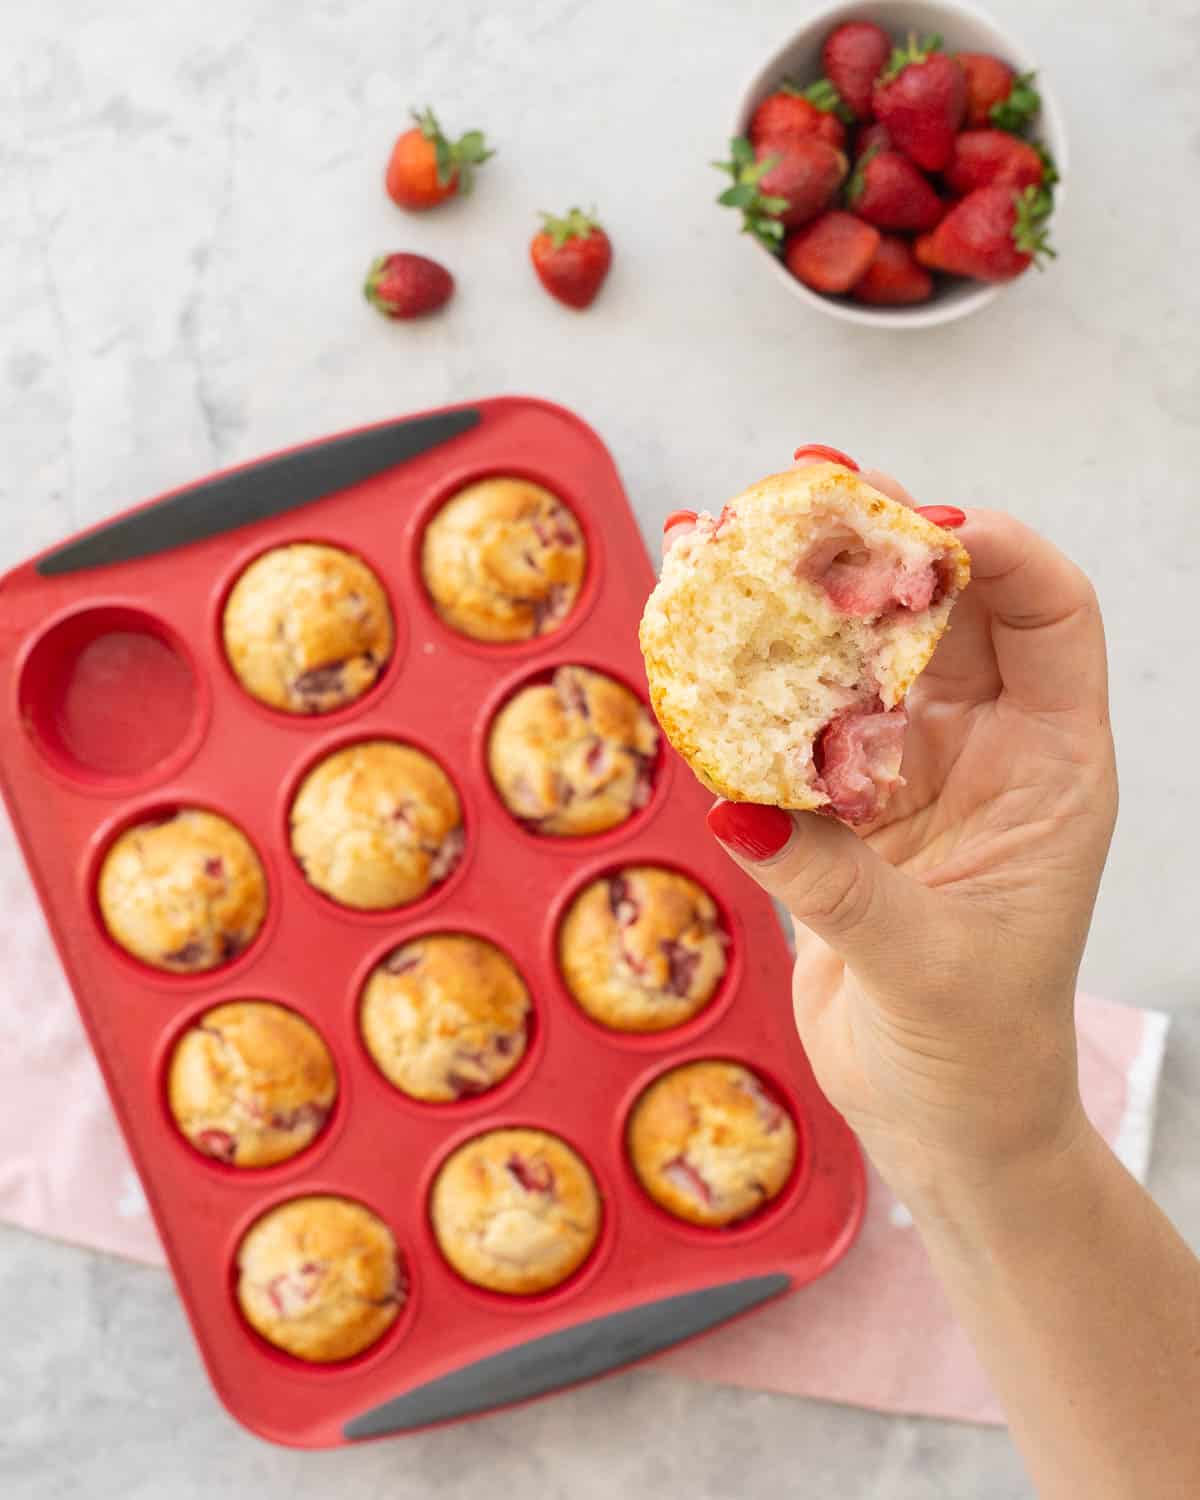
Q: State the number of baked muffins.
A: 12